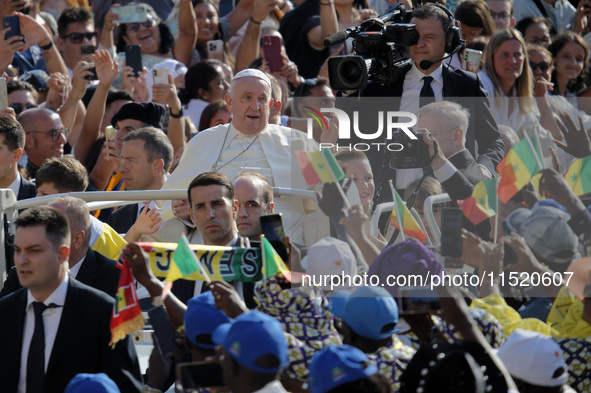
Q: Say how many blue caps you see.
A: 5